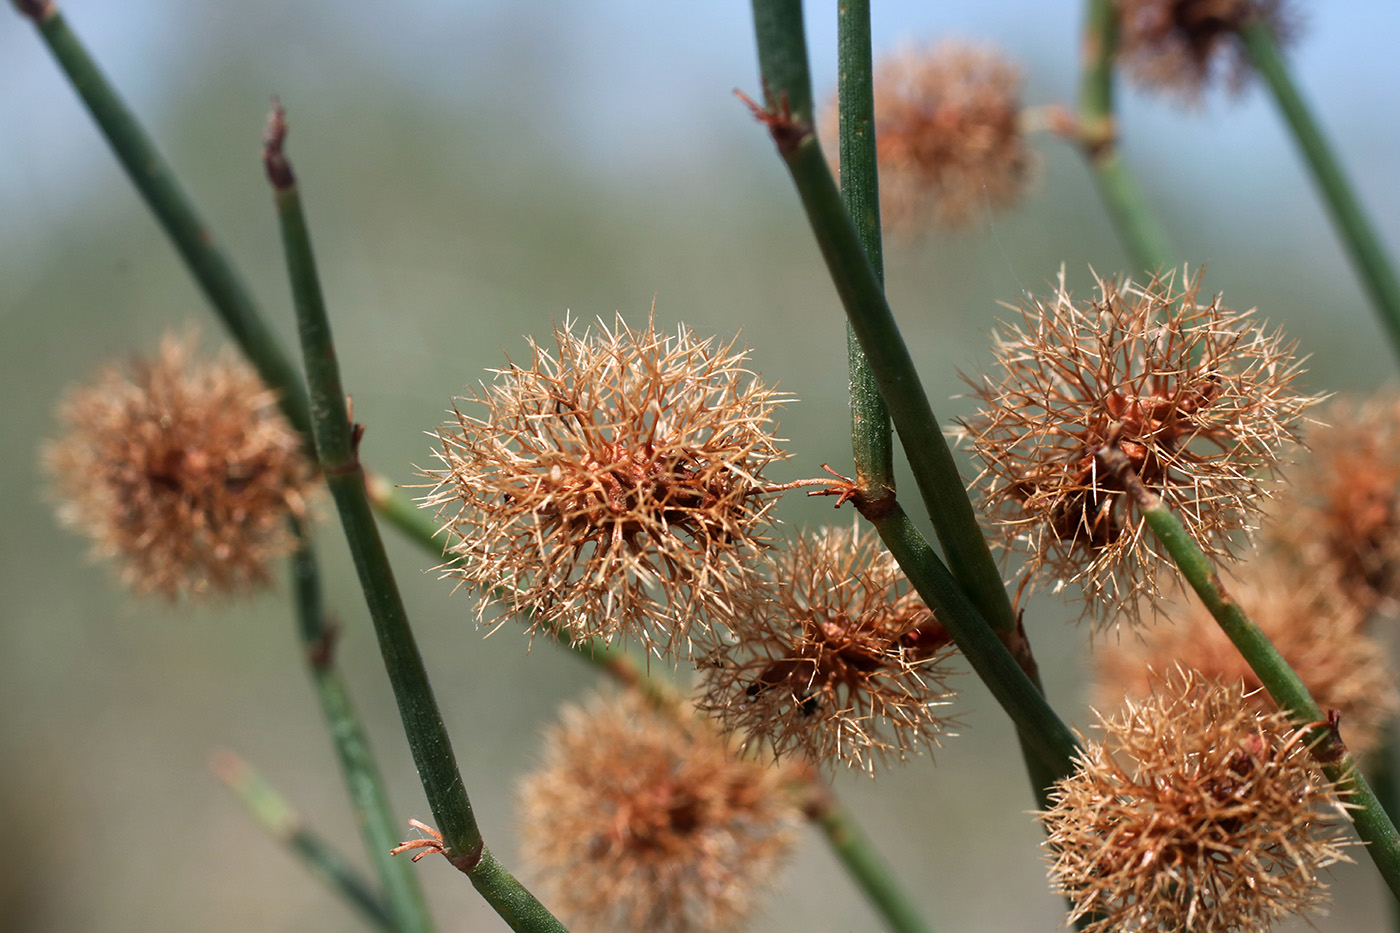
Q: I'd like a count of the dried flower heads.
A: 10